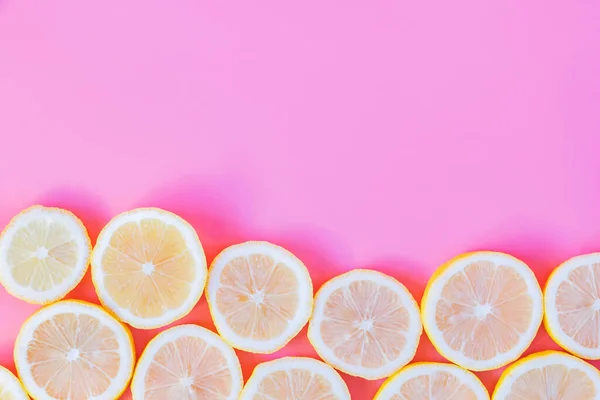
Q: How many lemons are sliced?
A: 12